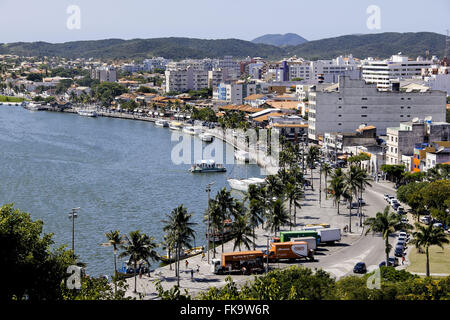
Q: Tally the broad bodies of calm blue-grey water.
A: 1